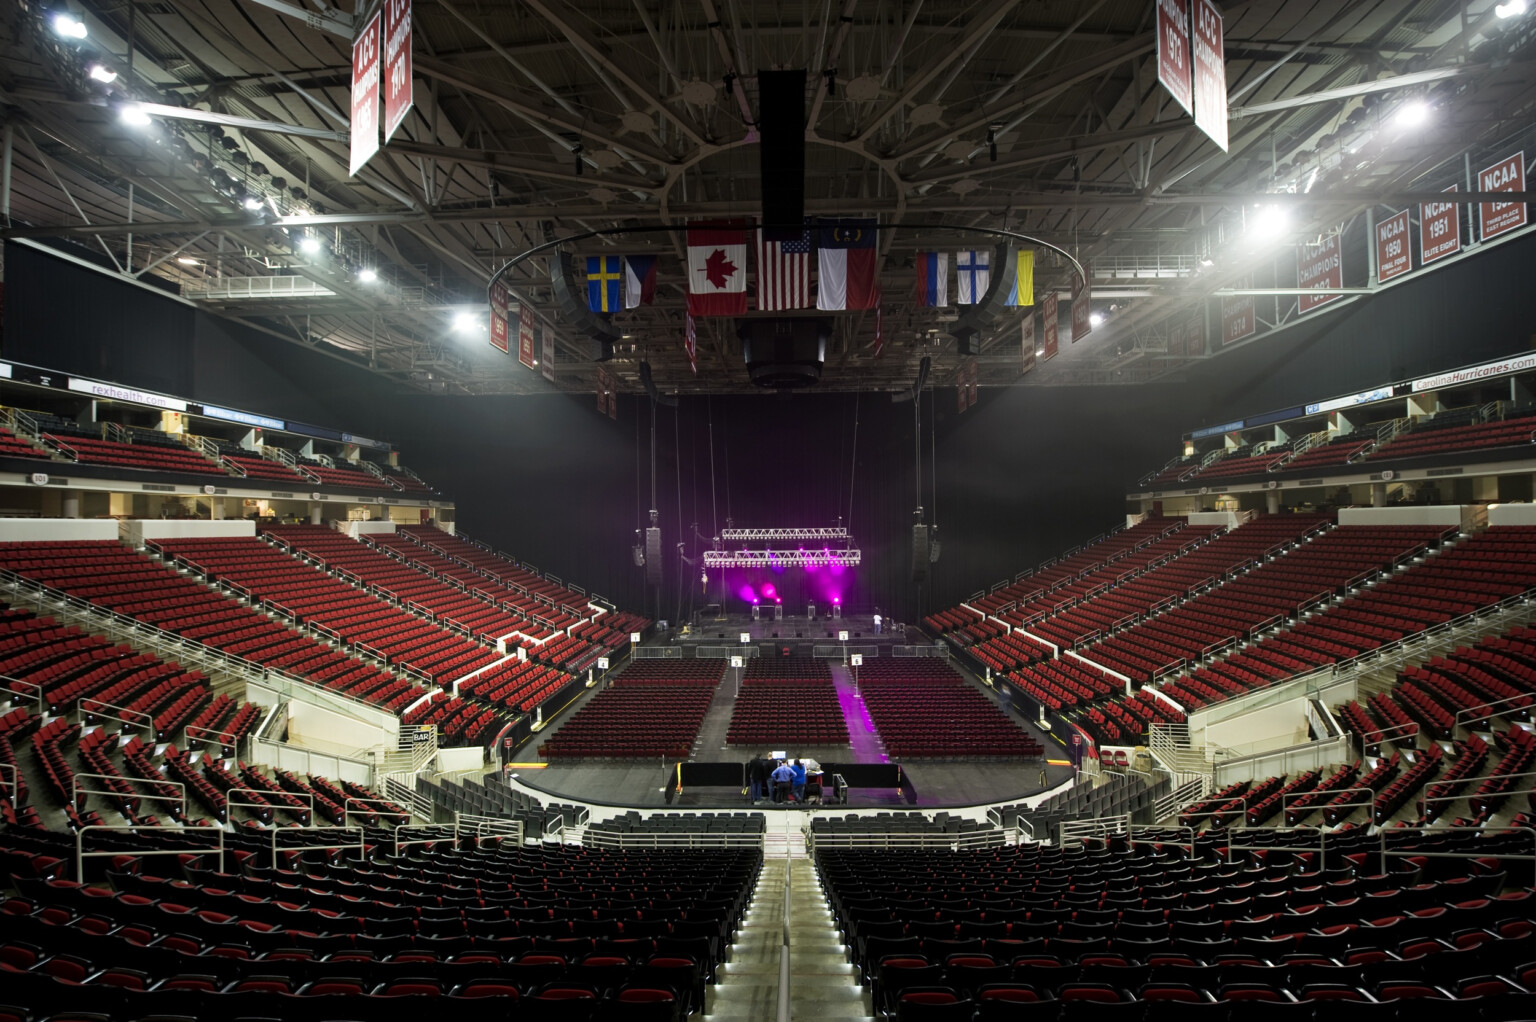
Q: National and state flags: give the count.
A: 8